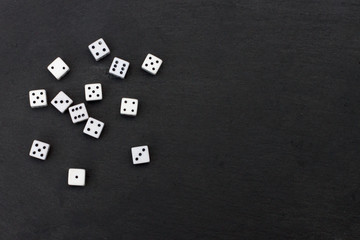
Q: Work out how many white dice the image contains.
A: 13